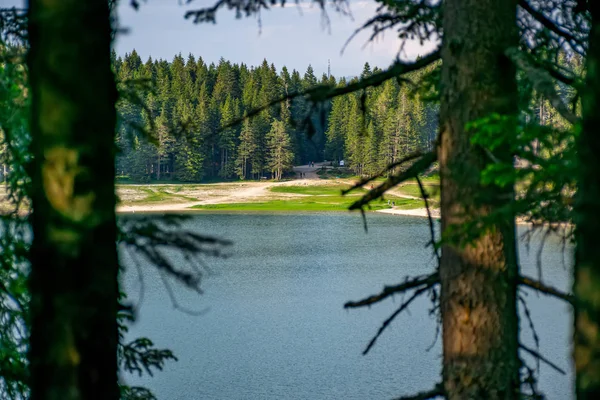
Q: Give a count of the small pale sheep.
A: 0